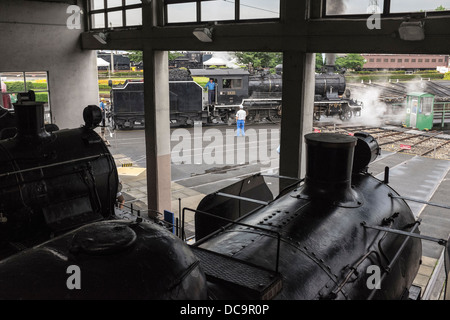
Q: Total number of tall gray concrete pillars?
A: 2